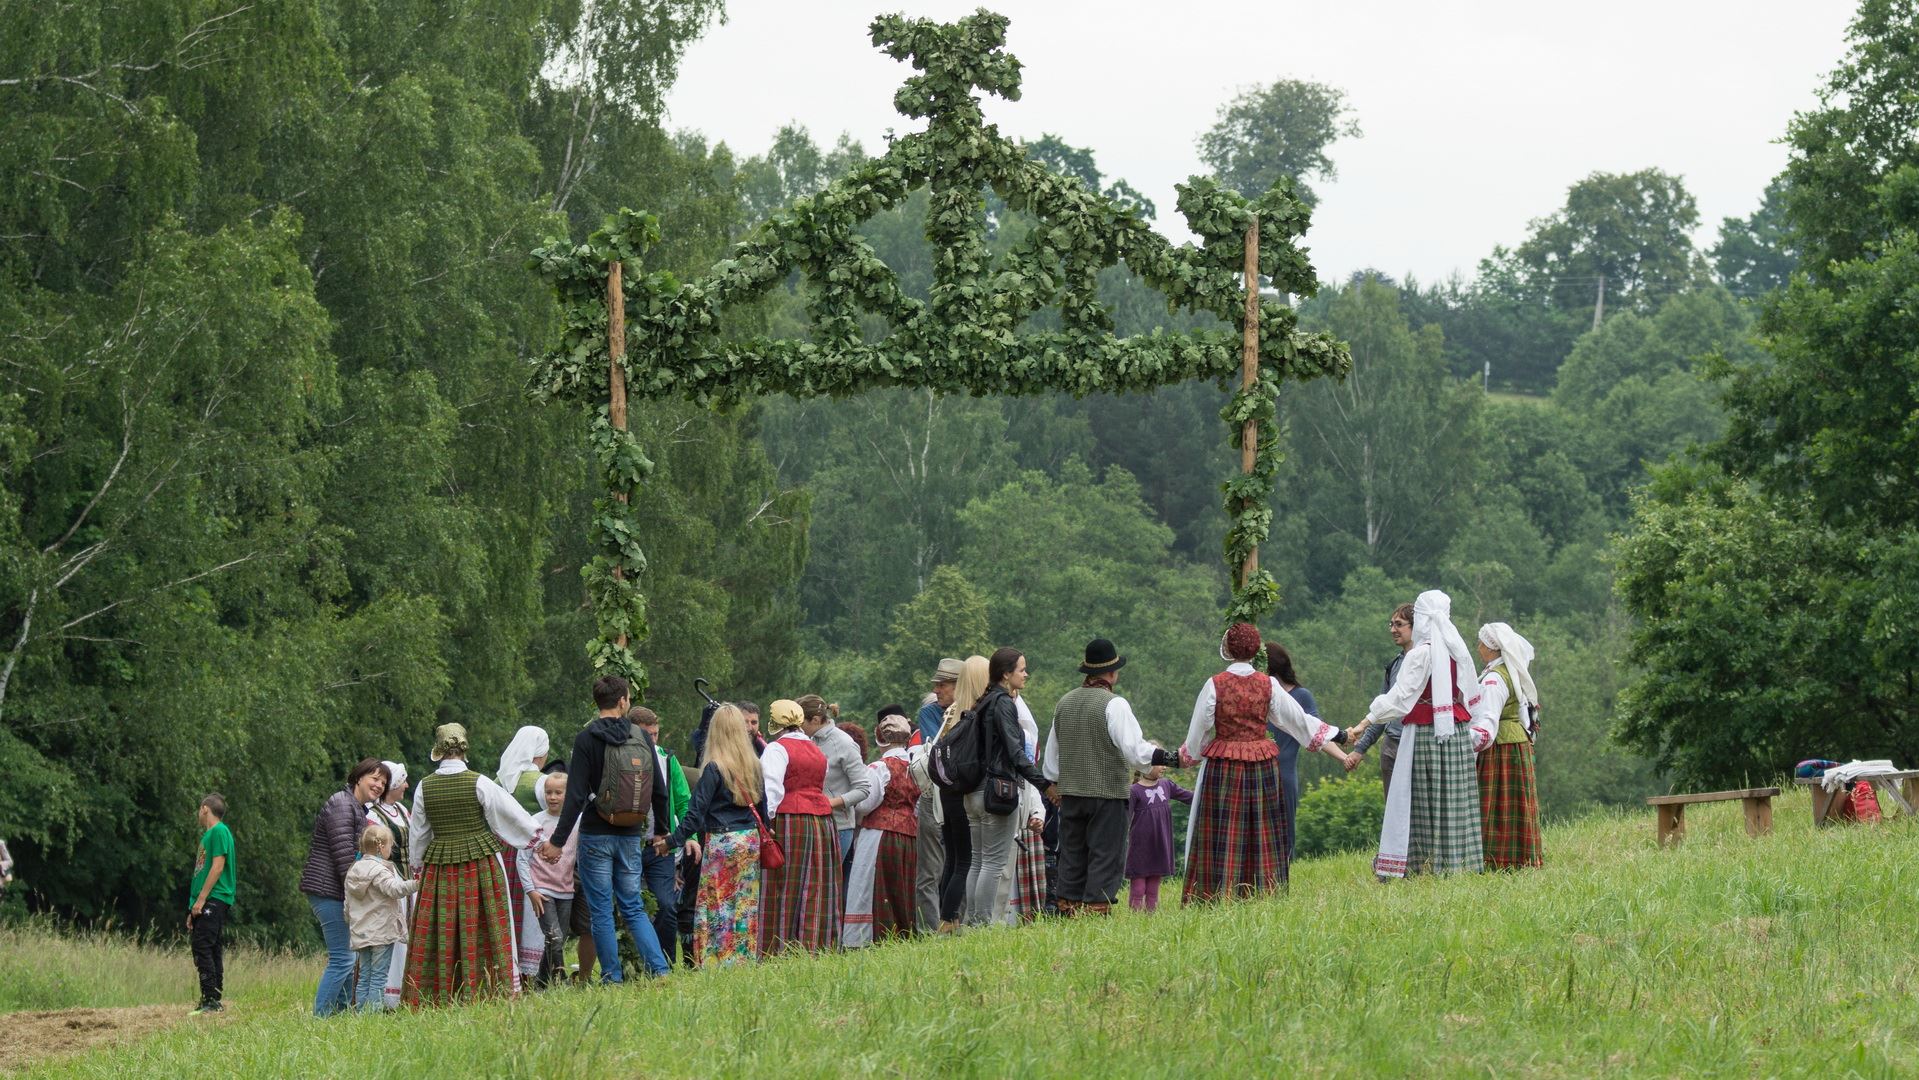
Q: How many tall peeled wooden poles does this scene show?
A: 2